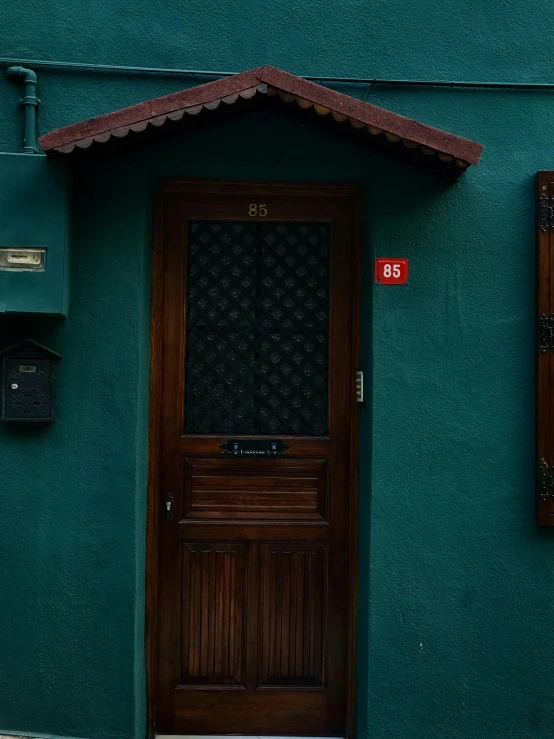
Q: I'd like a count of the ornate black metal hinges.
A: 3